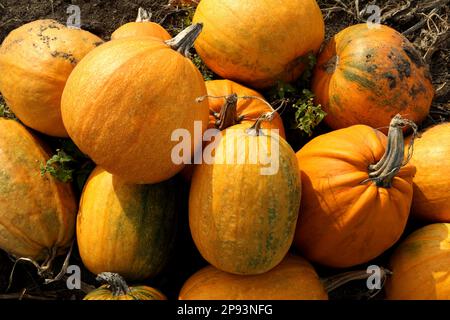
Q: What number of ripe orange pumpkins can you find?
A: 14